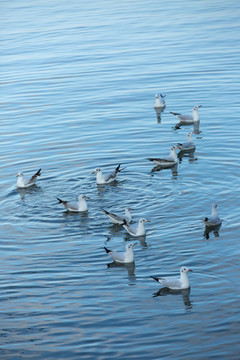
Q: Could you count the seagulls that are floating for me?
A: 12